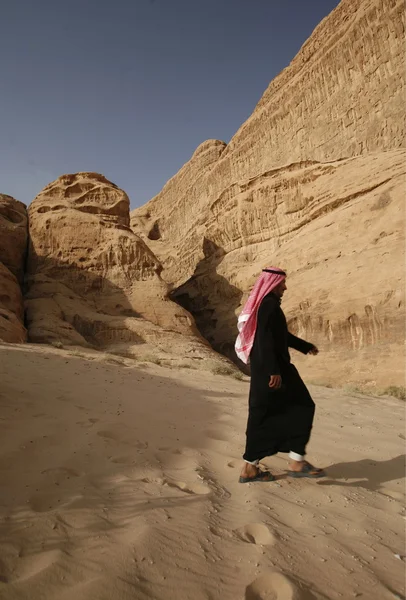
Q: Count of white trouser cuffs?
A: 2